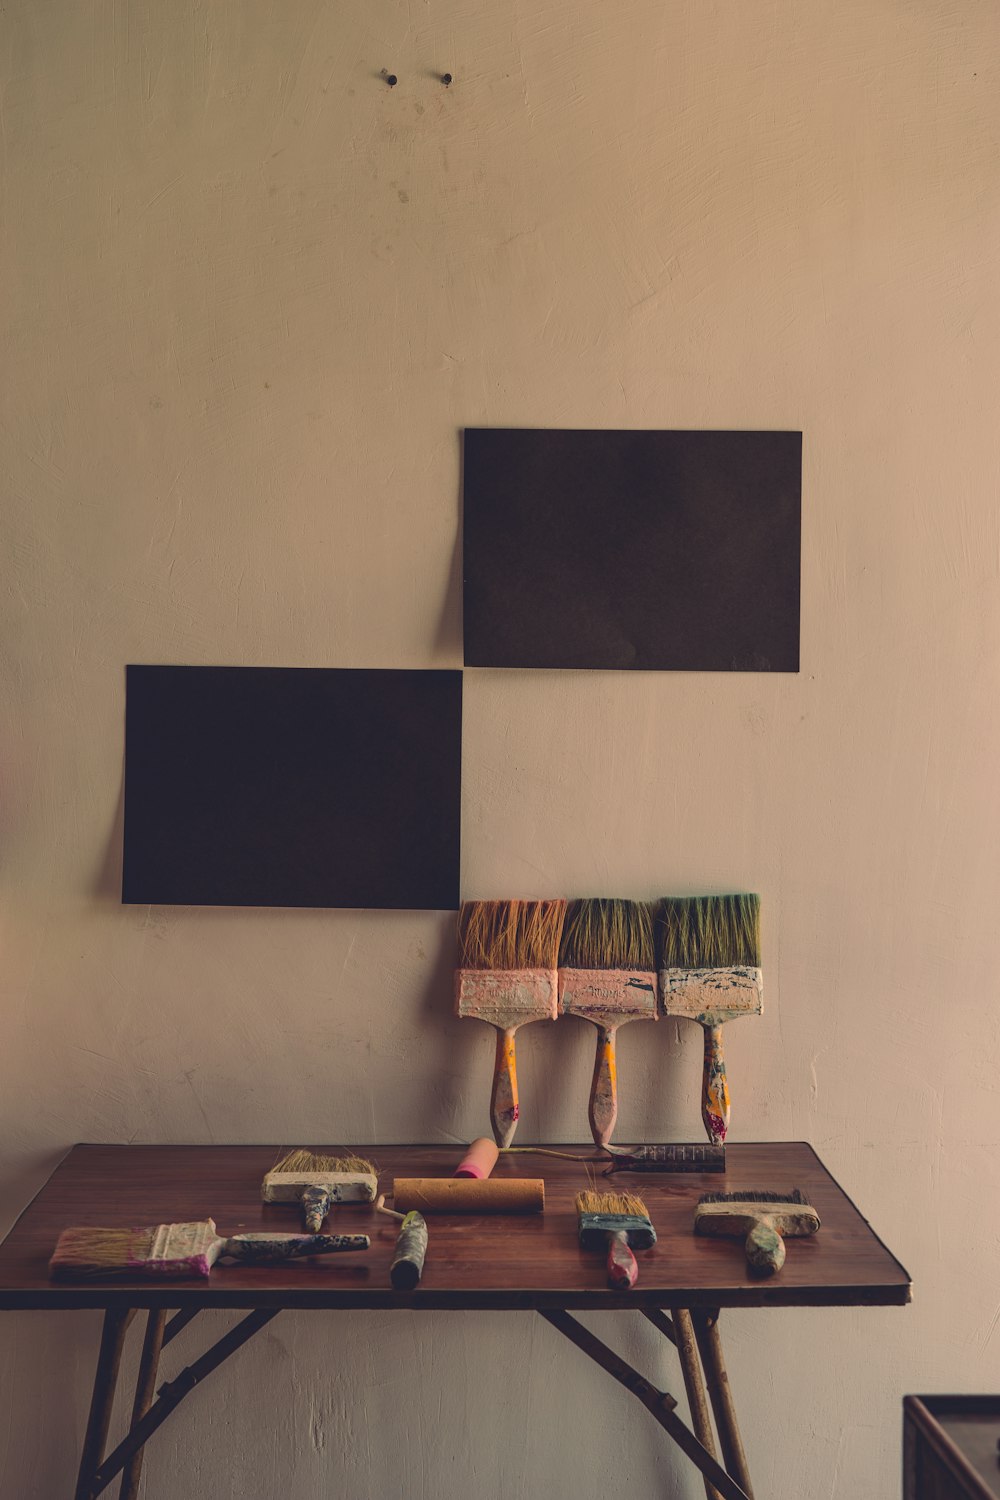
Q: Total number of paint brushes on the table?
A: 7